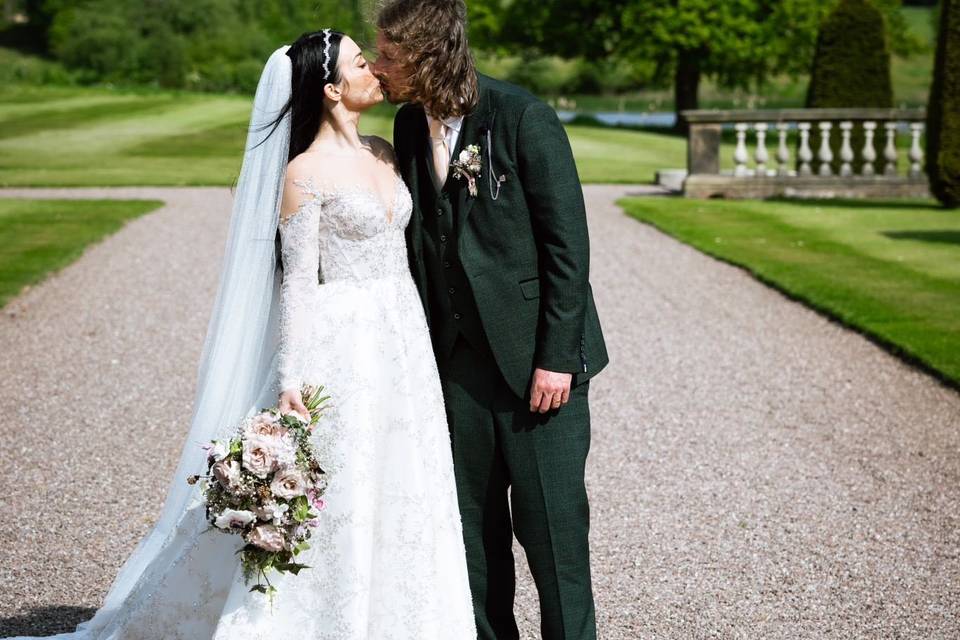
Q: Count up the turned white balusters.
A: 9